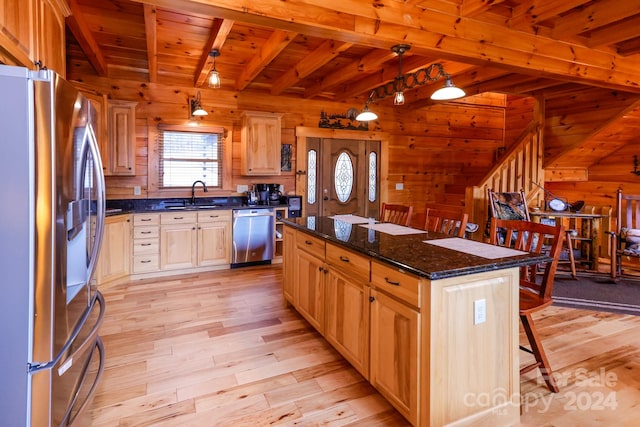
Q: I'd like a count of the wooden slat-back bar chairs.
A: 3